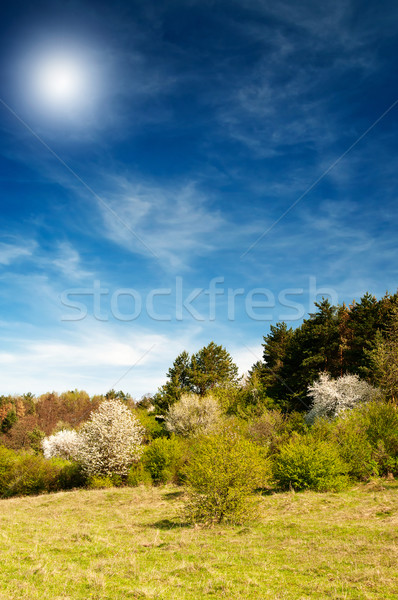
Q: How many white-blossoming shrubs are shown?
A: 4